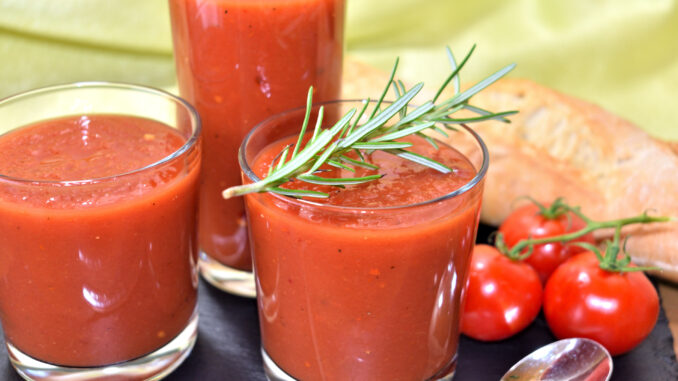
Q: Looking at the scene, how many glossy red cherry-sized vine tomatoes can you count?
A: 3